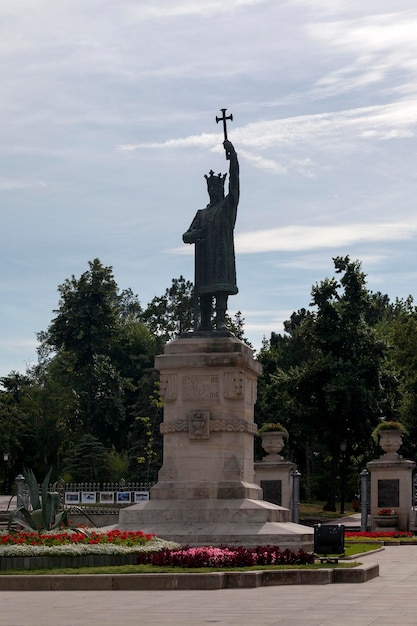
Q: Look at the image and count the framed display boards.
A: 5